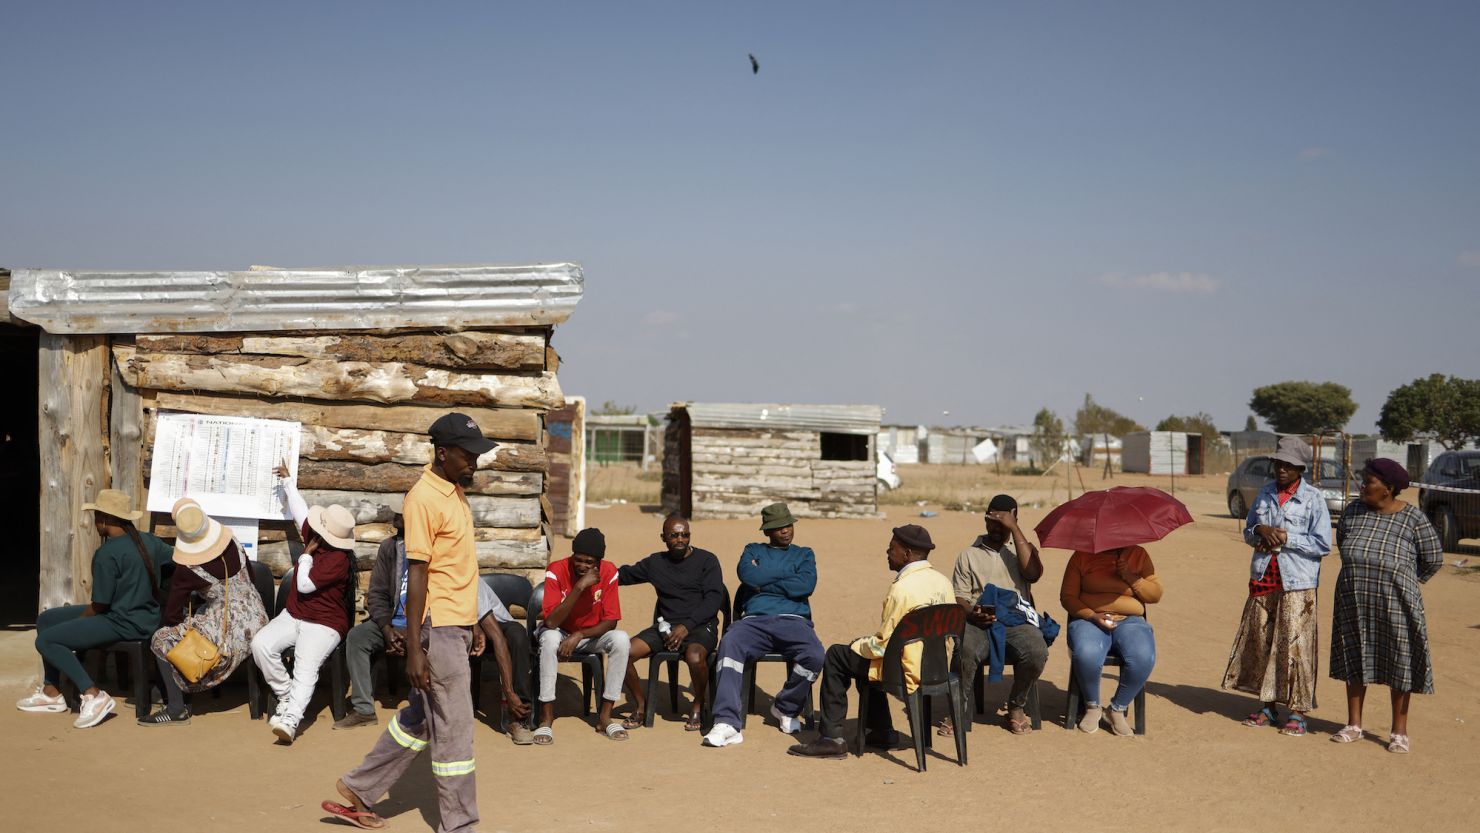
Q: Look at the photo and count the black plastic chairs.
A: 11